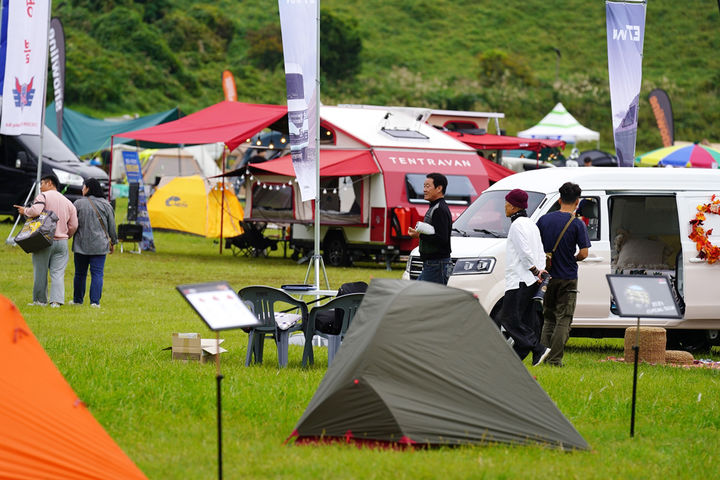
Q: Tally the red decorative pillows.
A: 0